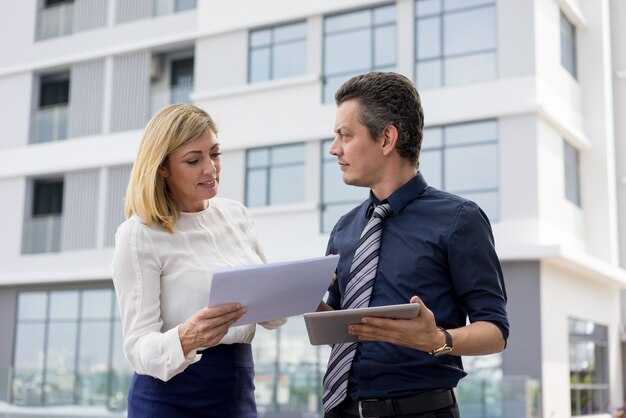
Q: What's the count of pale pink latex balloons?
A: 0